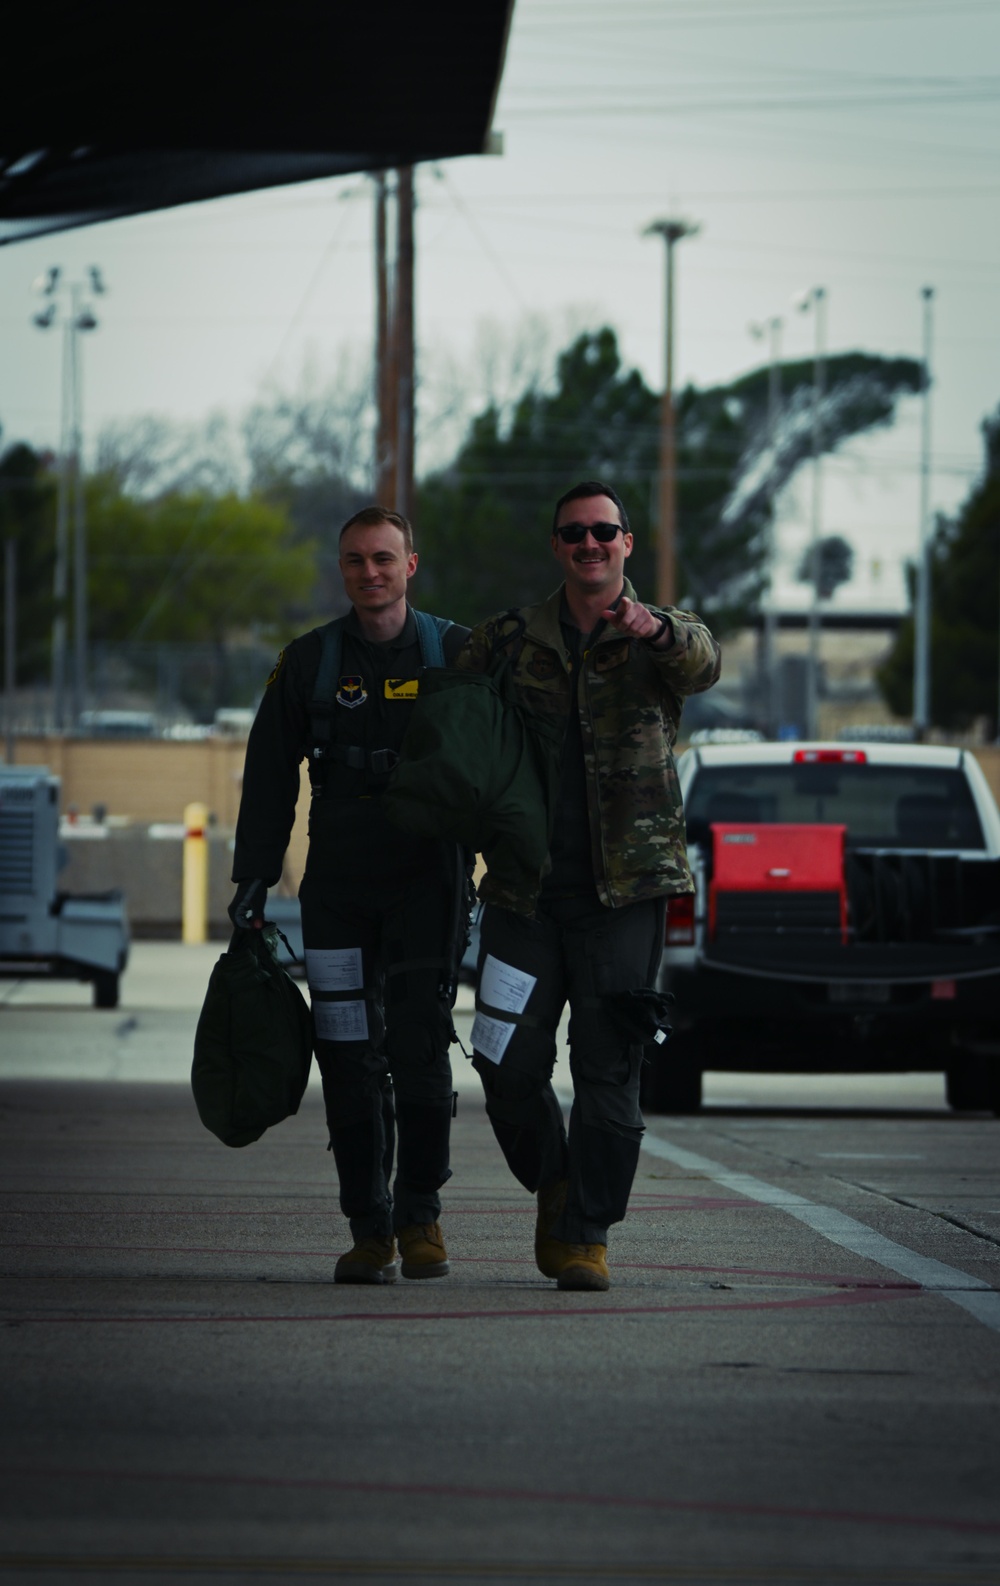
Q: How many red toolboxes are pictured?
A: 1